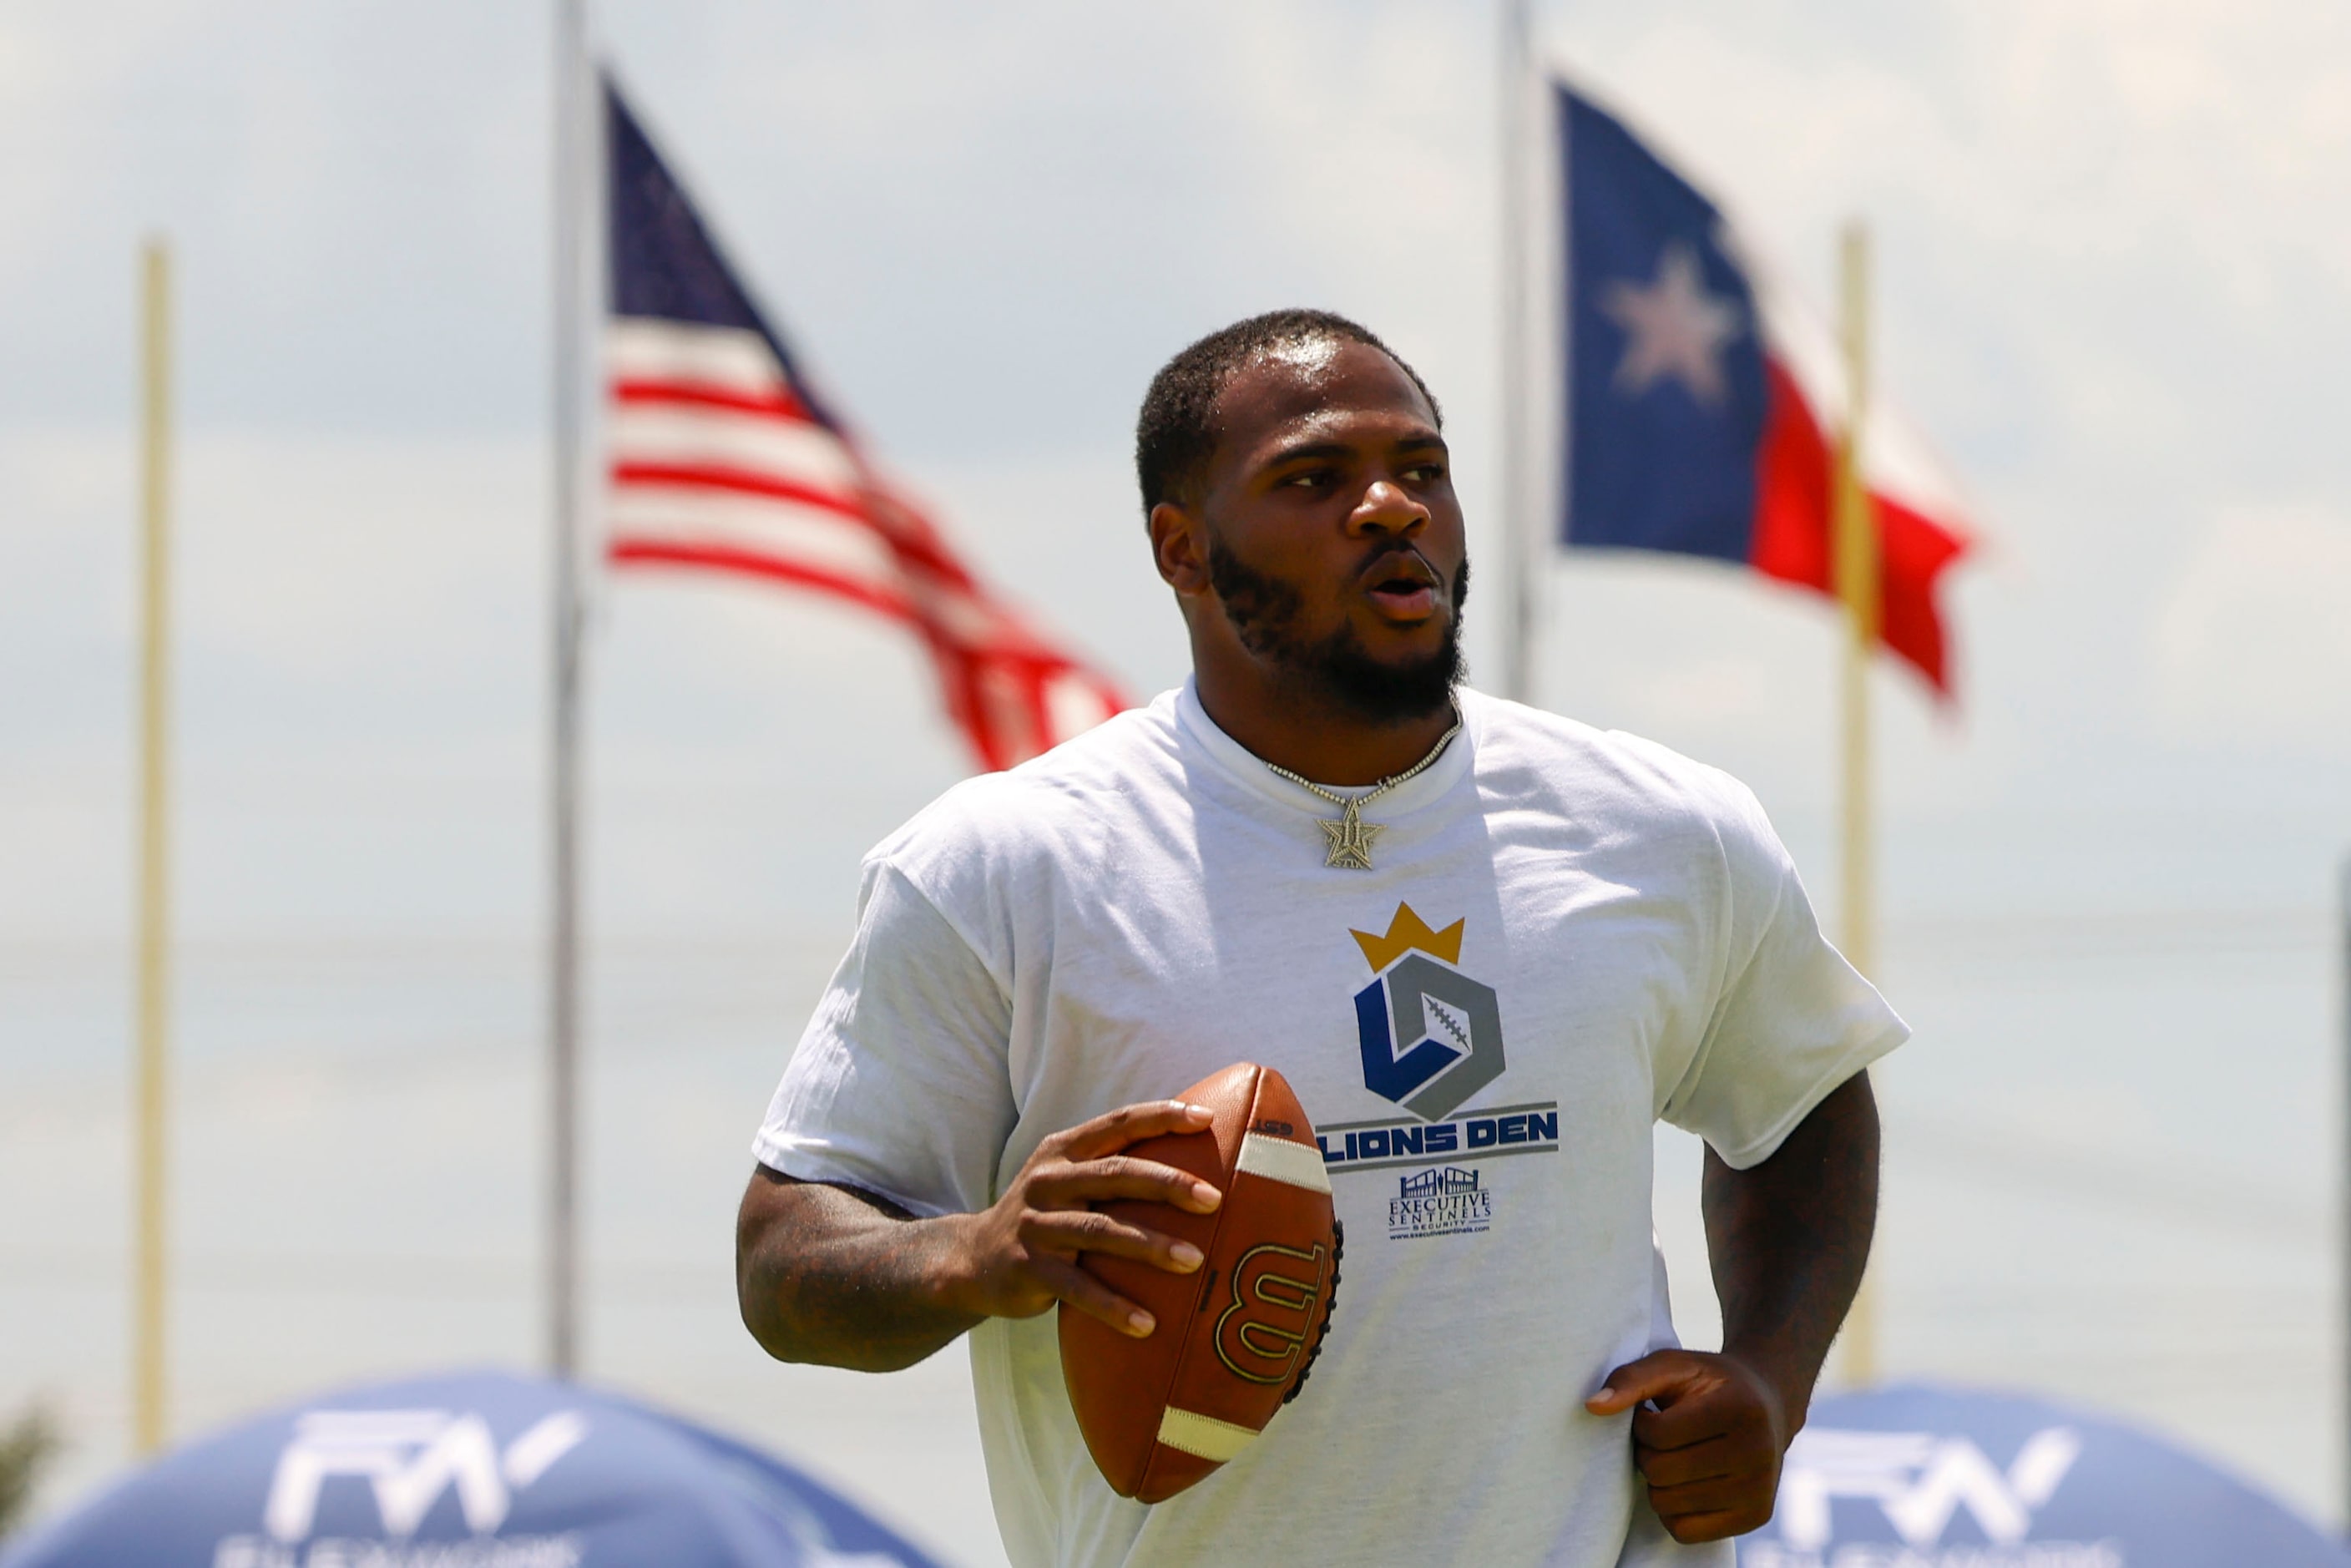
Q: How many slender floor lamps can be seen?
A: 0